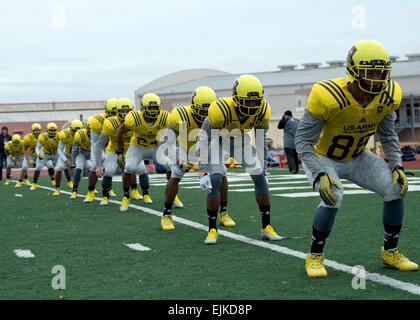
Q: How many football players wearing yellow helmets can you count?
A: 11